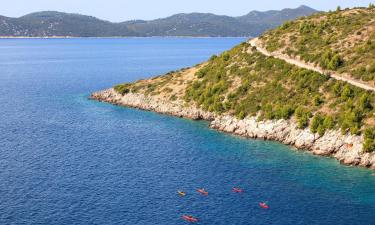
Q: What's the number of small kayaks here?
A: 5